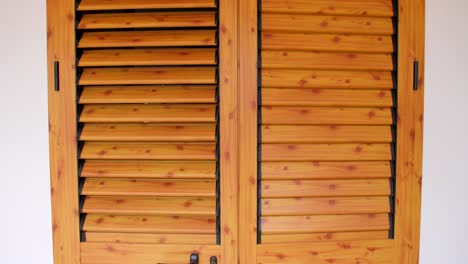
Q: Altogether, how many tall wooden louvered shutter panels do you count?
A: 2